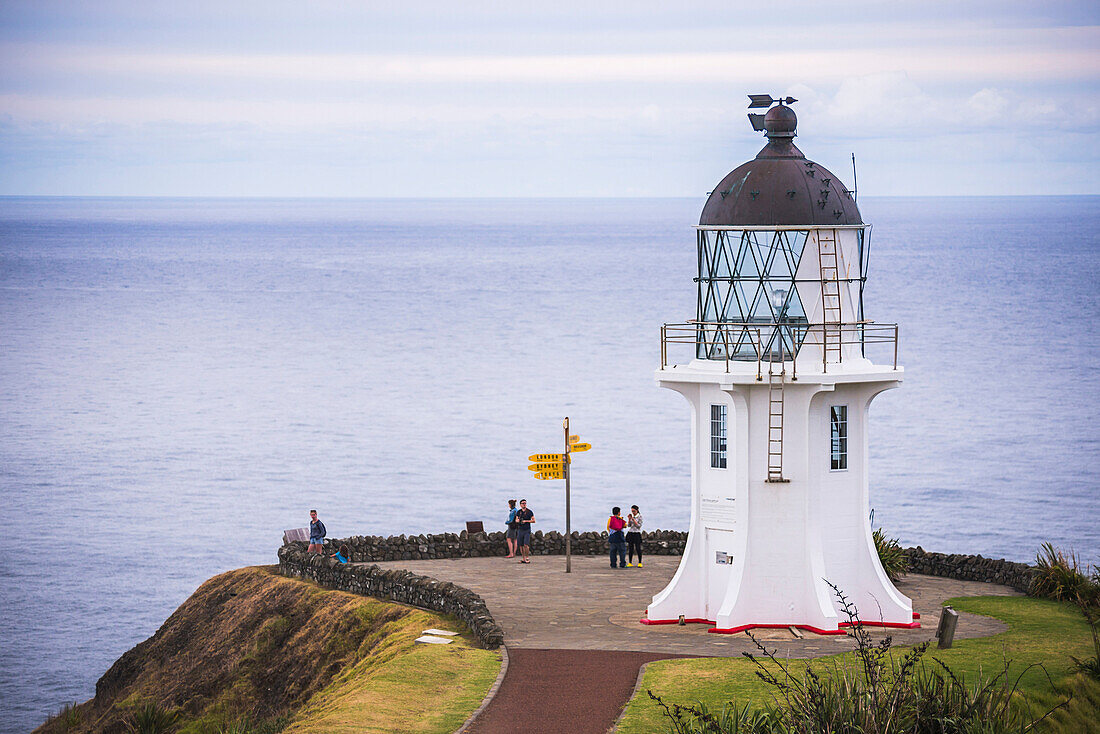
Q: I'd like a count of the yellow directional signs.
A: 5